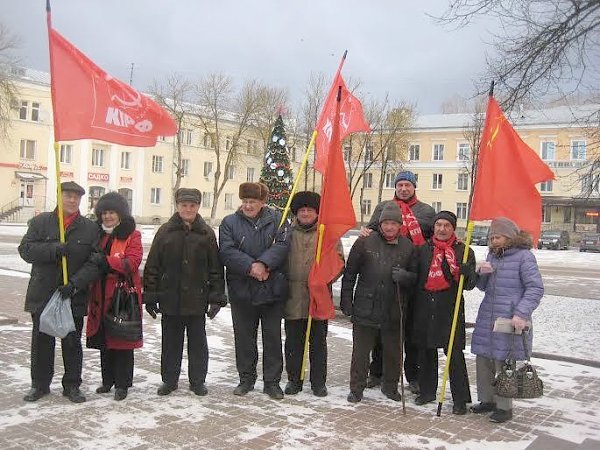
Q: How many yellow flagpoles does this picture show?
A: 4